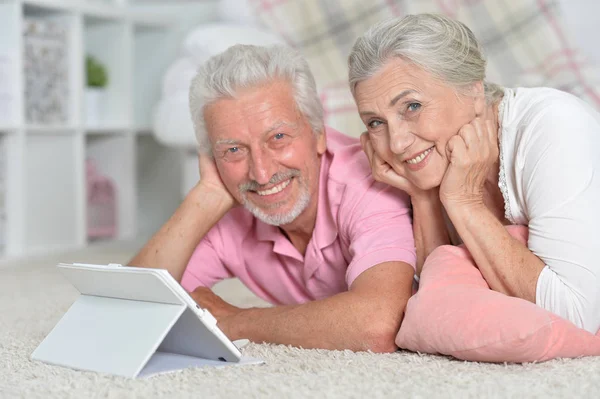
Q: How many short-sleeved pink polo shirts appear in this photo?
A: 1